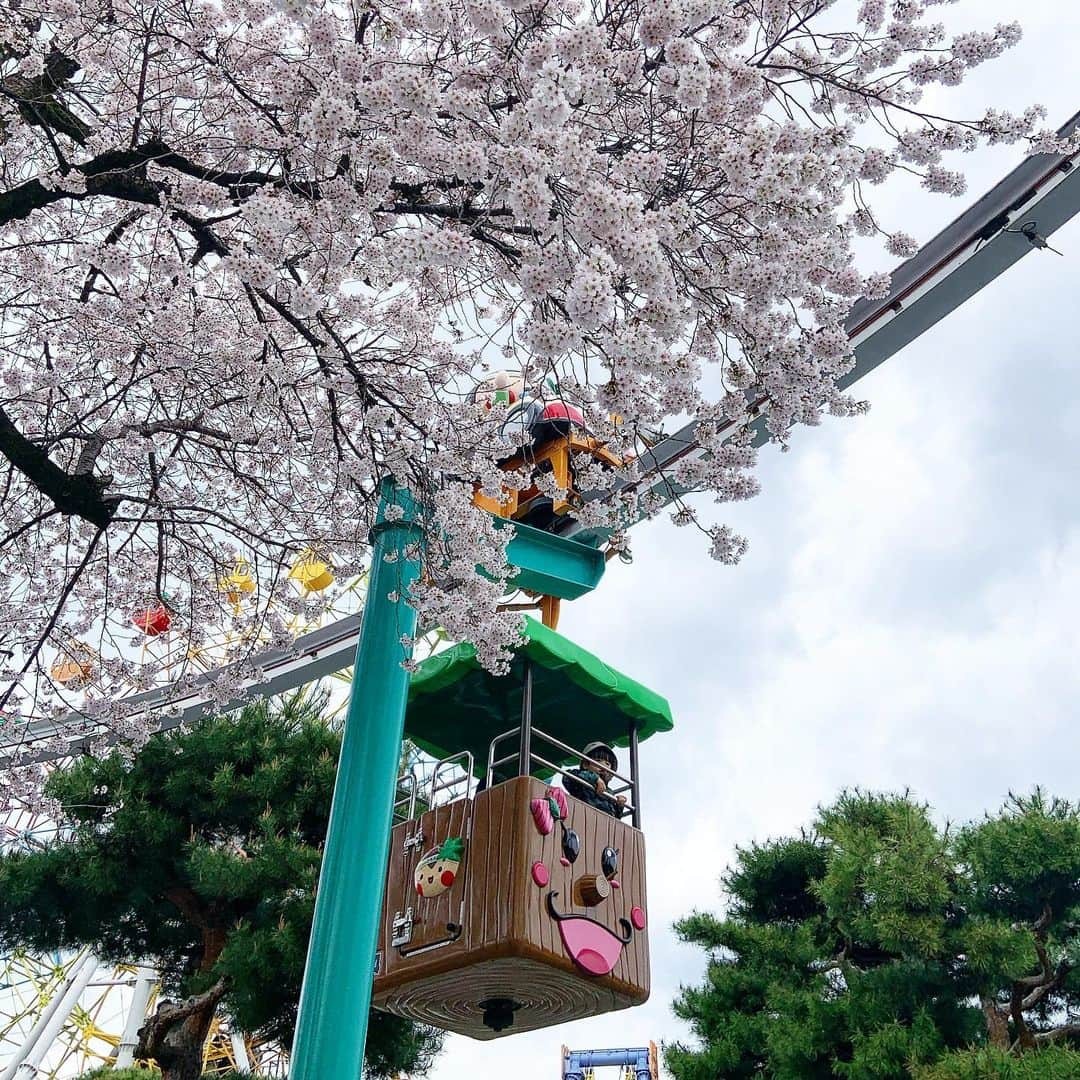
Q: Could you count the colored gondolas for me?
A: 4